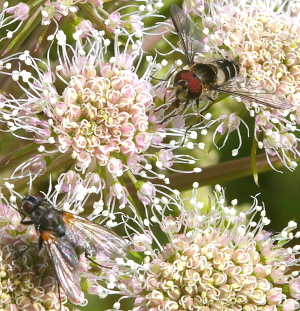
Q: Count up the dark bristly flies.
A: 1